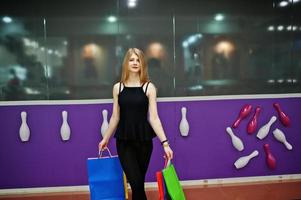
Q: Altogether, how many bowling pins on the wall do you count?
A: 12